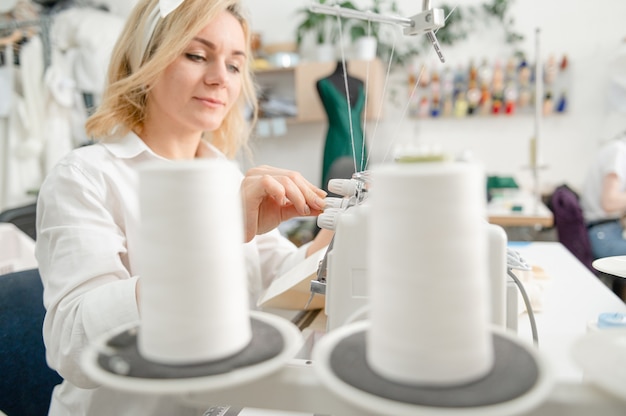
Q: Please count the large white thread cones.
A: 2